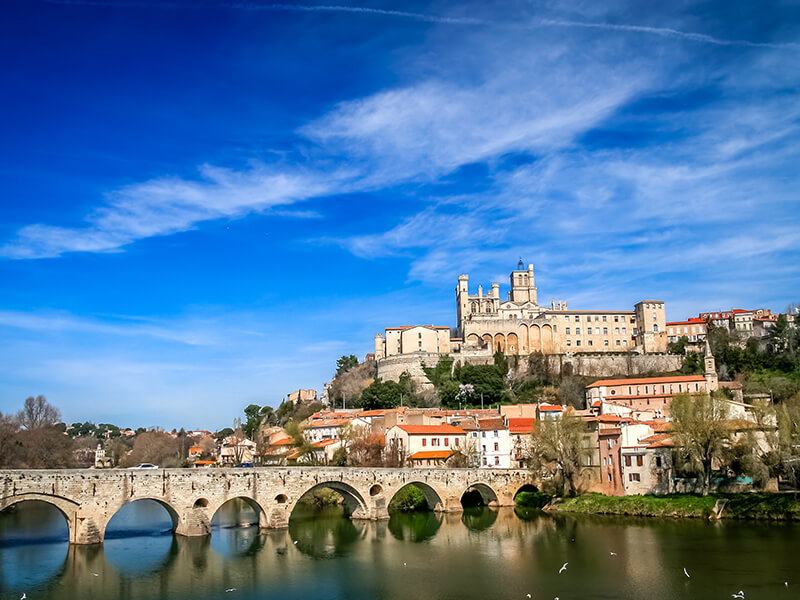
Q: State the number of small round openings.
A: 3